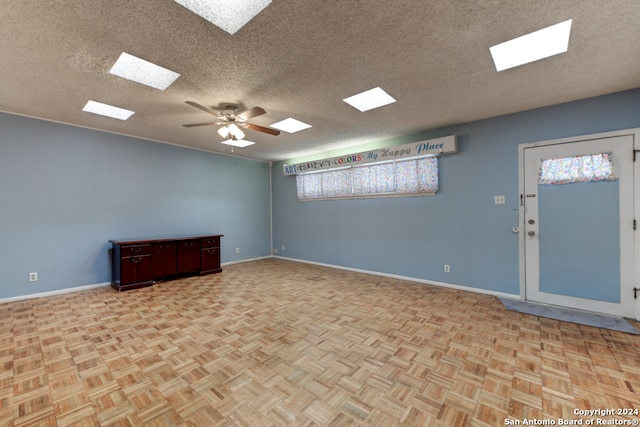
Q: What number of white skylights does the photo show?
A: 7